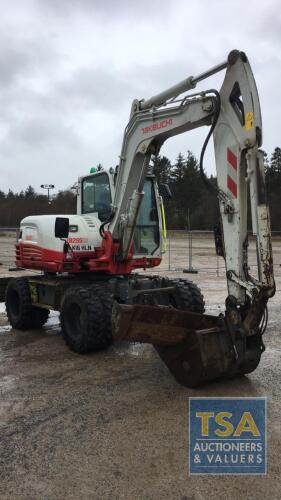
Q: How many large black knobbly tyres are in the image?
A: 3